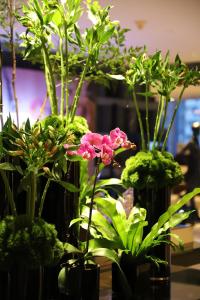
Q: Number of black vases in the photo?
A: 5